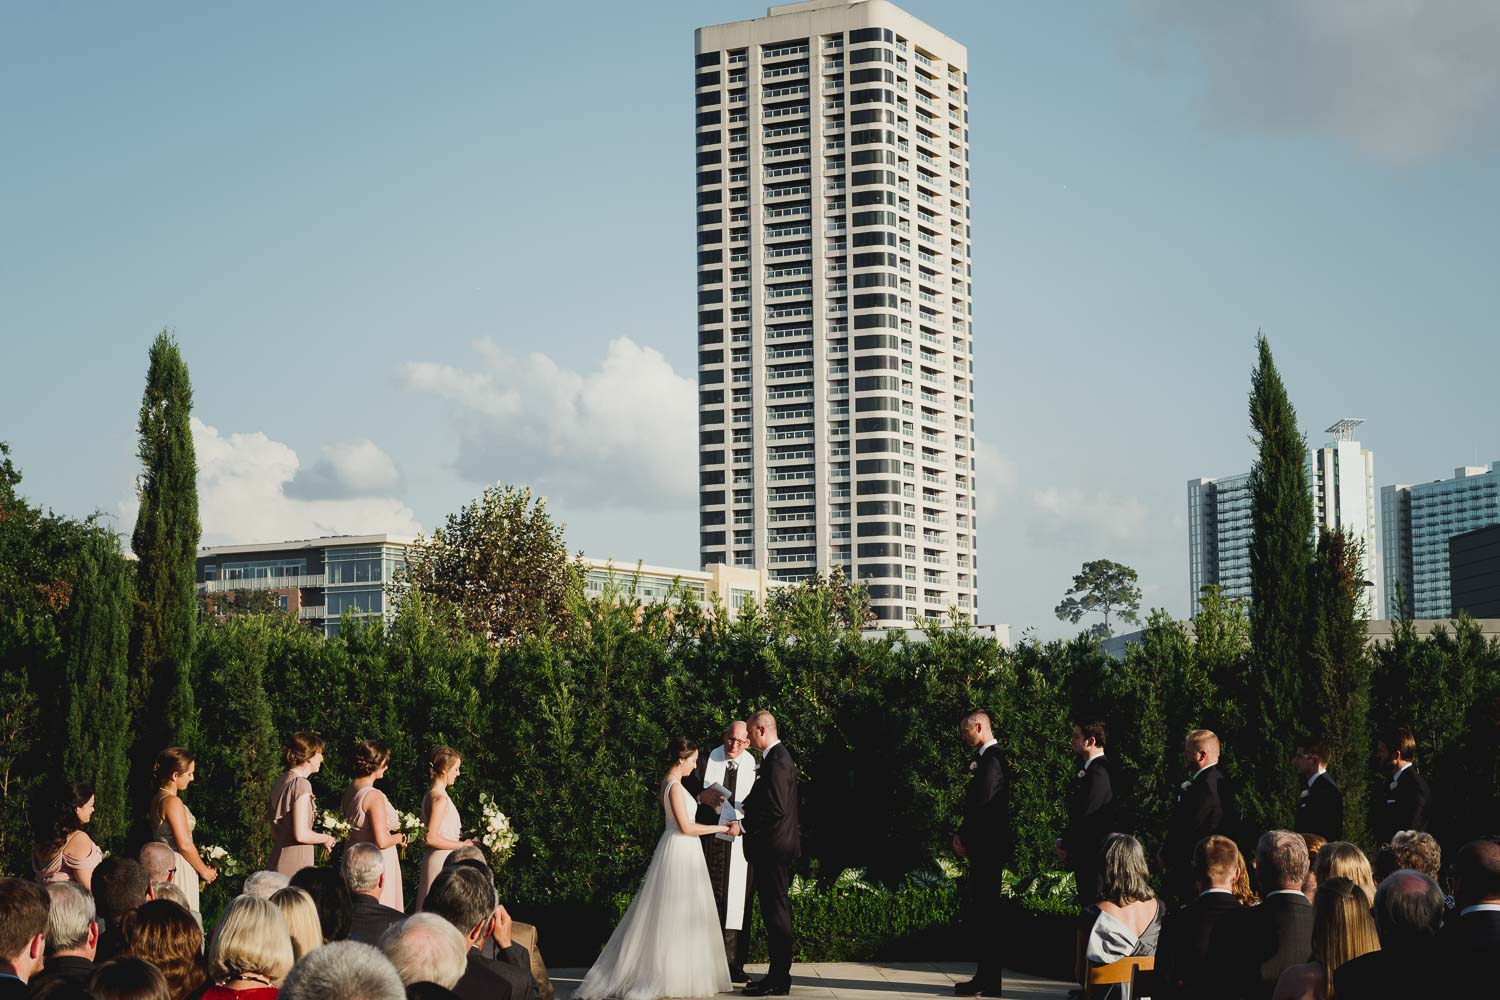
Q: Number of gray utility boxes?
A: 0